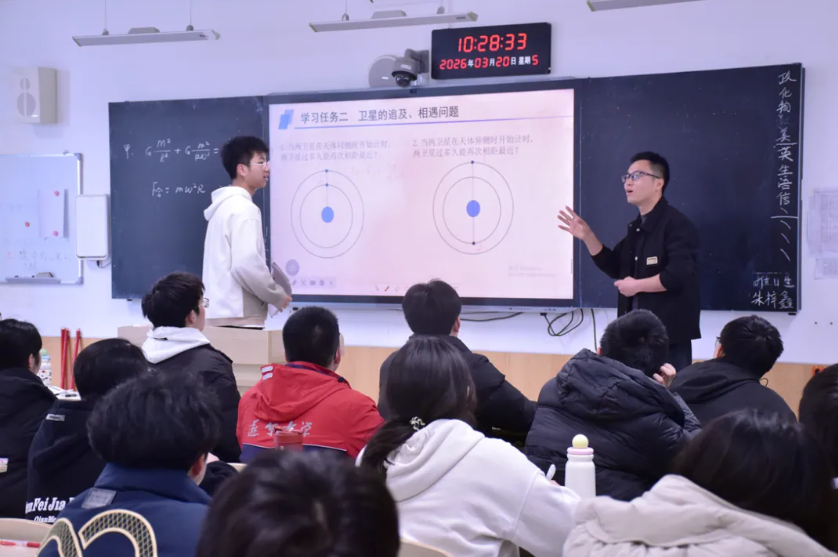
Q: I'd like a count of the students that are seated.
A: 12